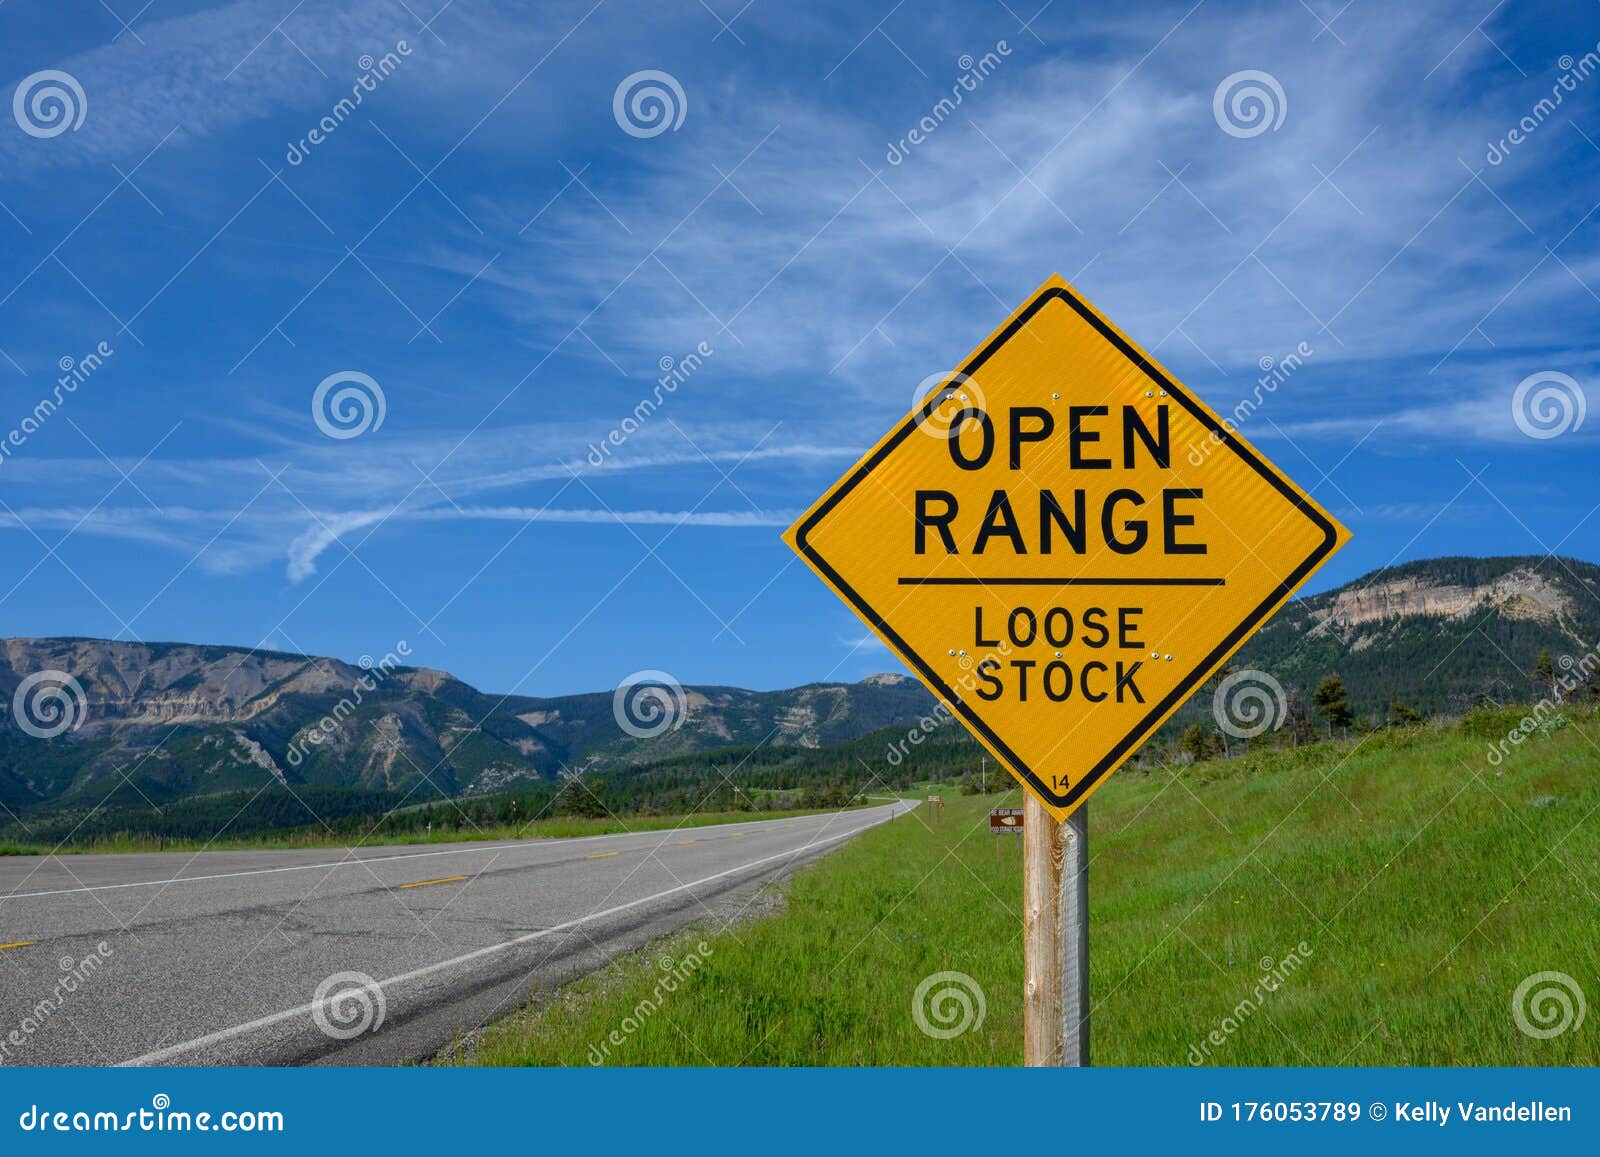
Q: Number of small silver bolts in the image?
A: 10